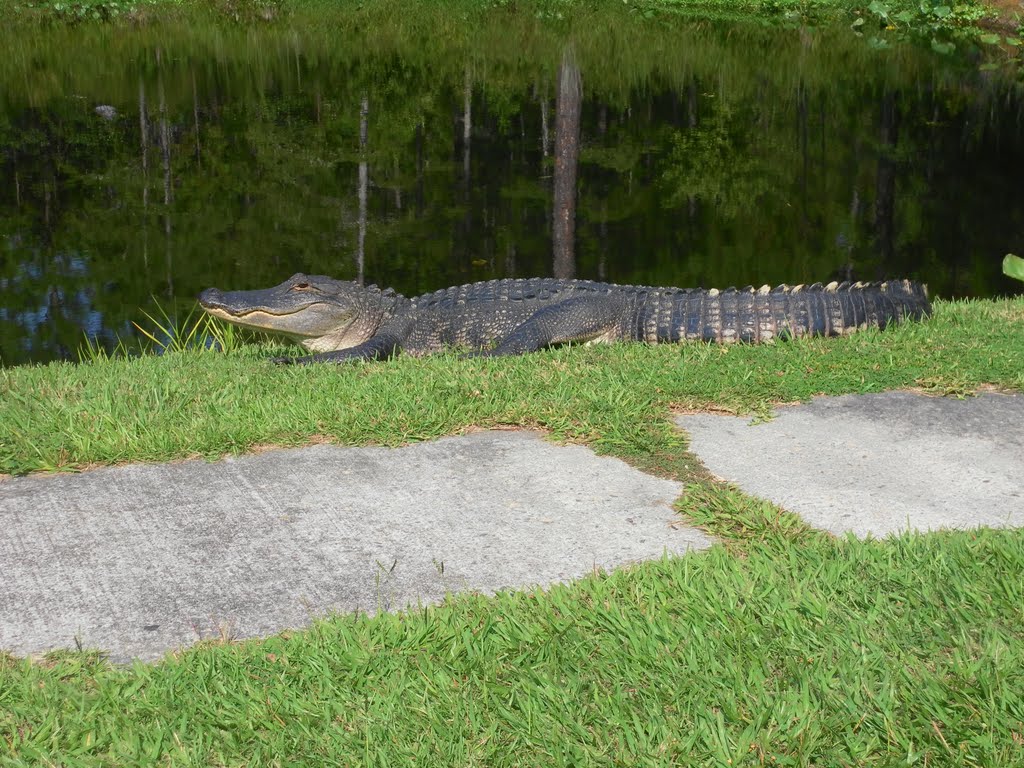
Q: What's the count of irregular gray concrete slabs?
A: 2